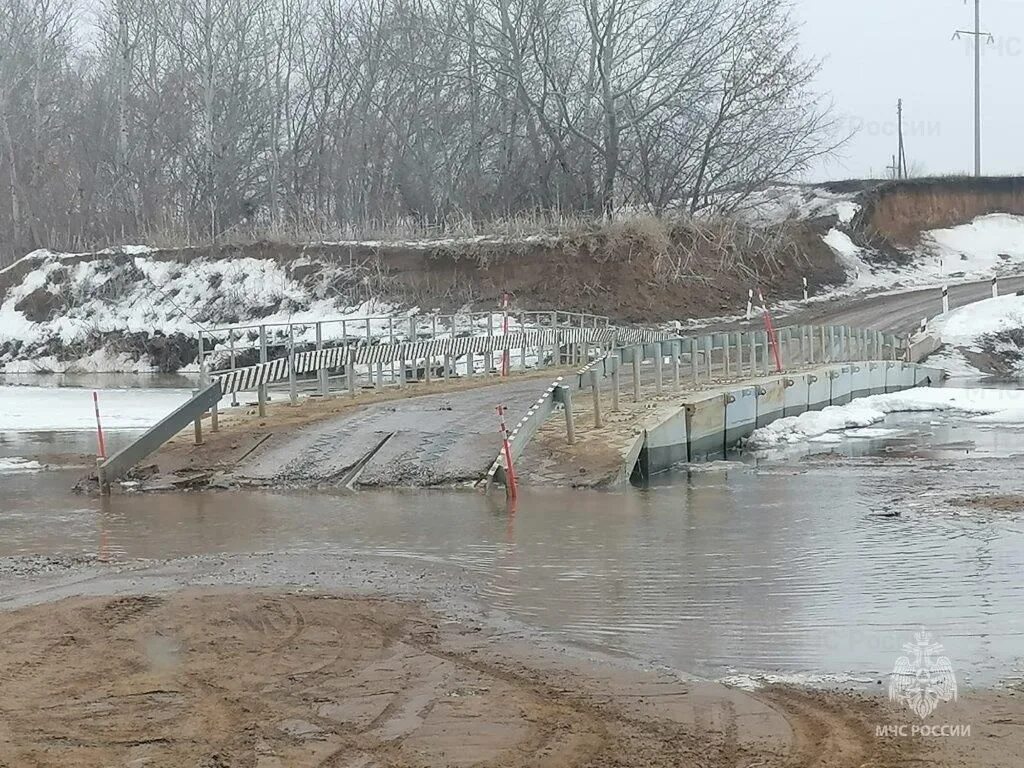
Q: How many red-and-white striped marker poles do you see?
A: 4